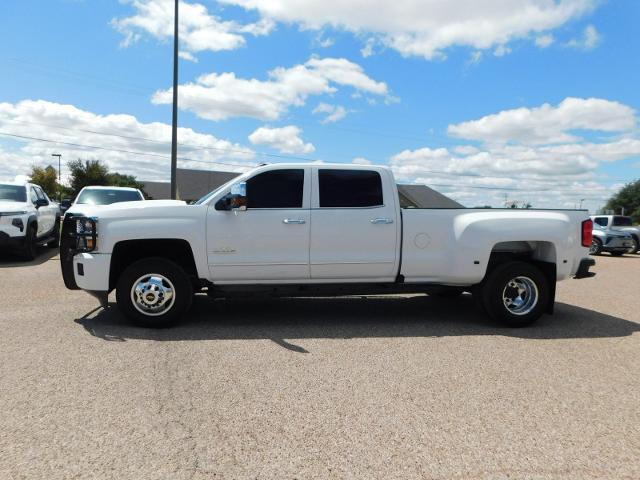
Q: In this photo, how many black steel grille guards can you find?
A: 1